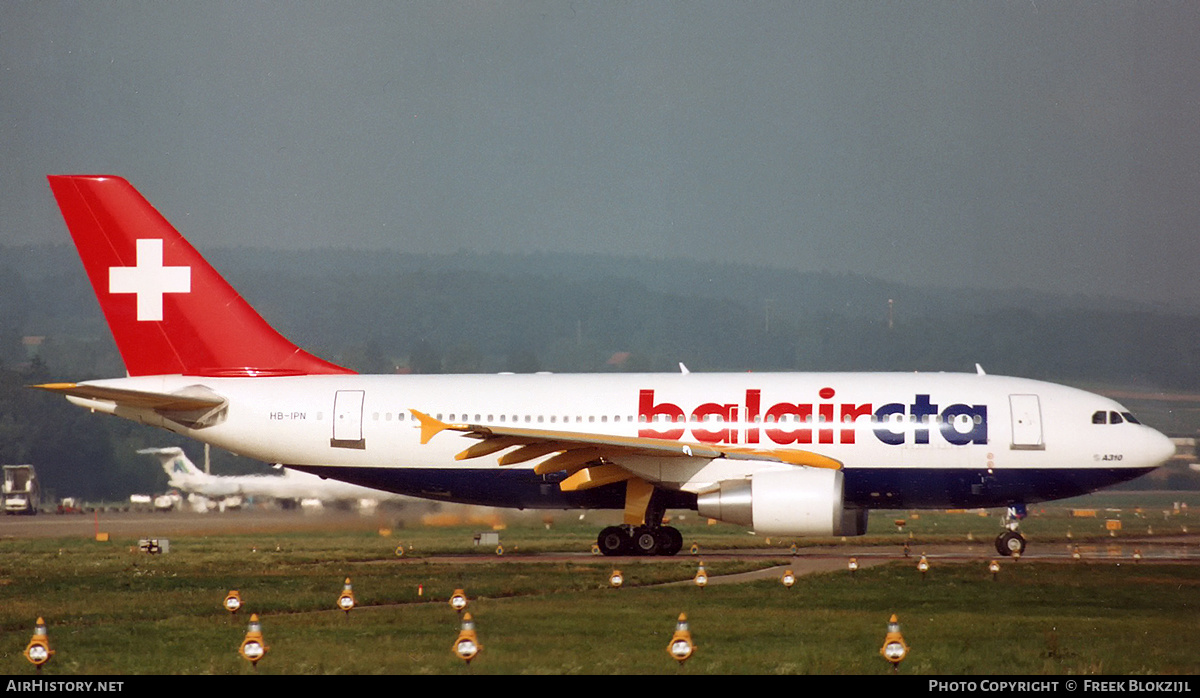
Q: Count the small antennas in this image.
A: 2